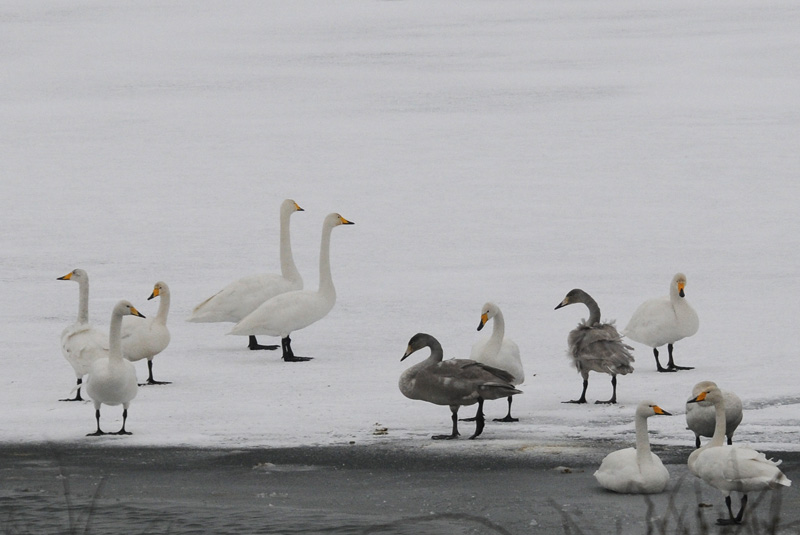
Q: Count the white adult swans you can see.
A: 10